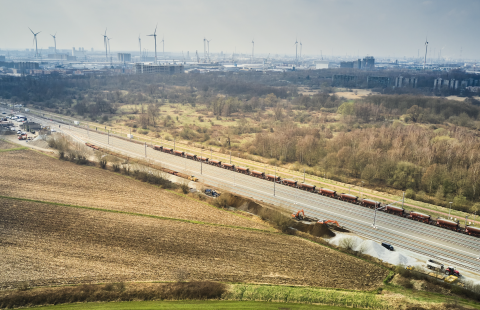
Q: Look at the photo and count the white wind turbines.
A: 13